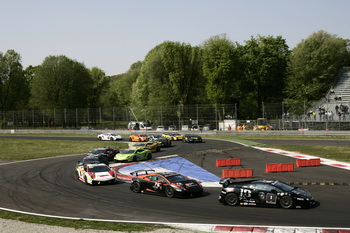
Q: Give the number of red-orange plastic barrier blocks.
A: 4